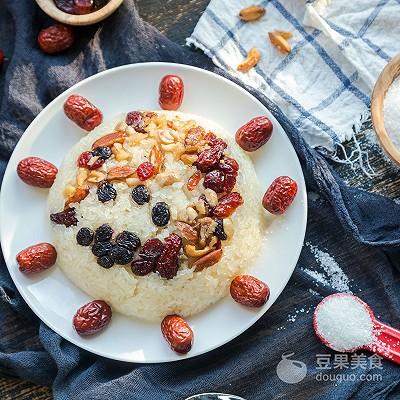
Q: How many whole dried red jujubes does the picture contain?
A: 10